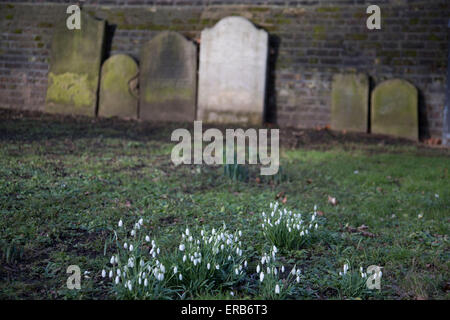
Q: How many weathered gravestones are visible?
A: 6